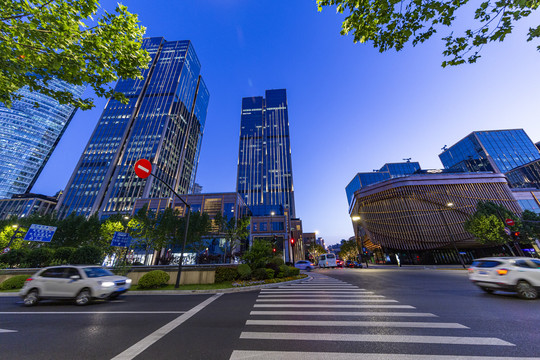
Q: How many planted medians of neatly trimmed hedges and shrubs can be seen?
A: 1